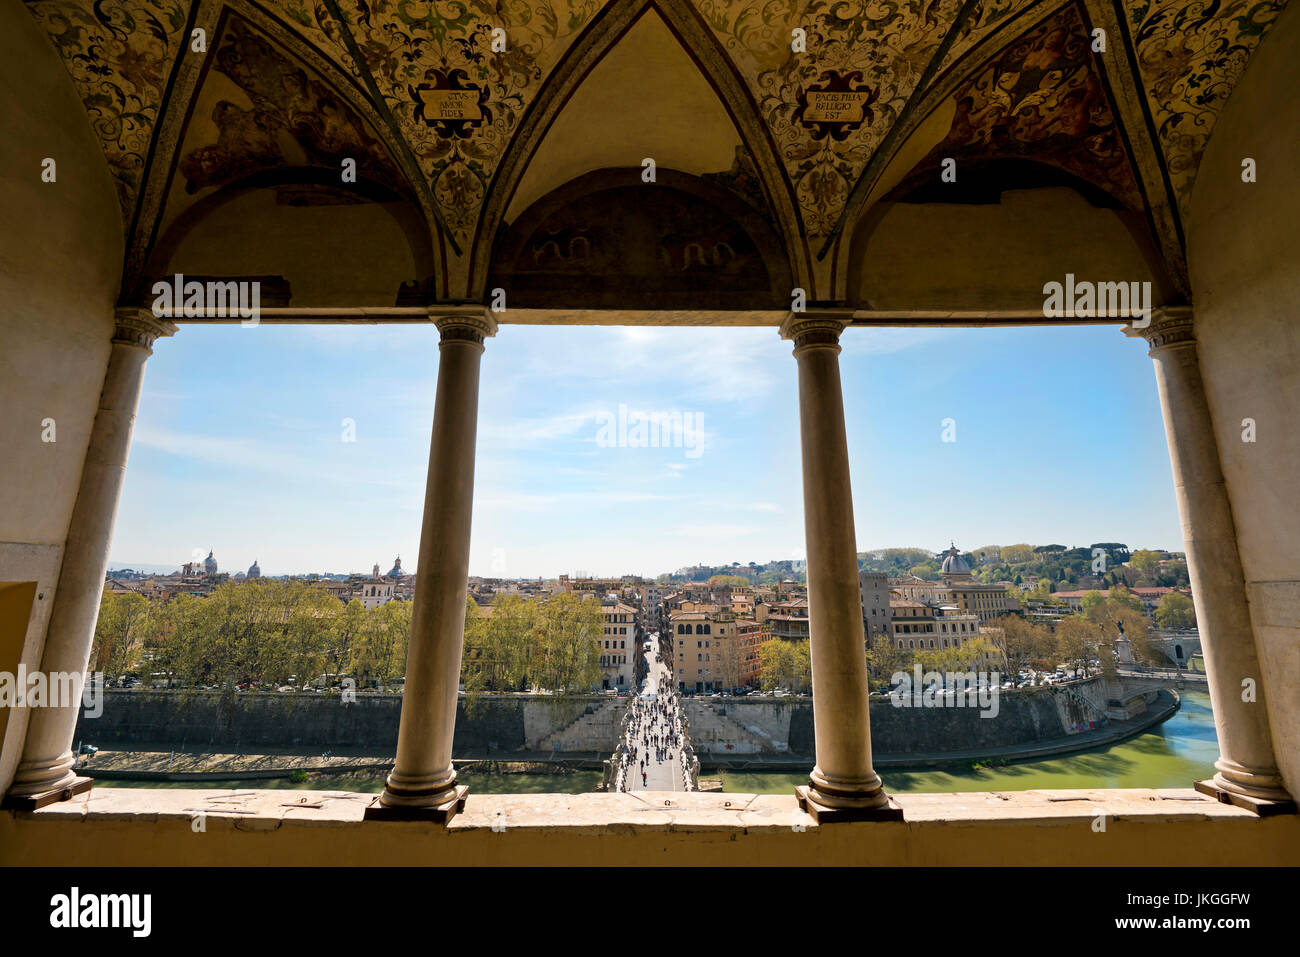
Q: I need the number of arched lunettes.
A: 3